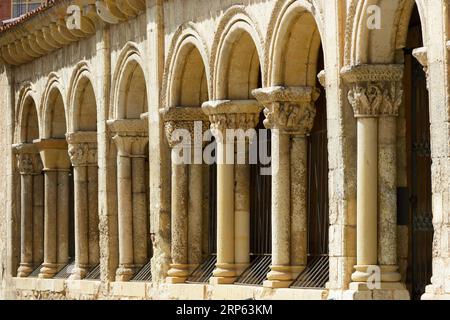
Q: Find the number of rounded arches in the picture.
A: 8